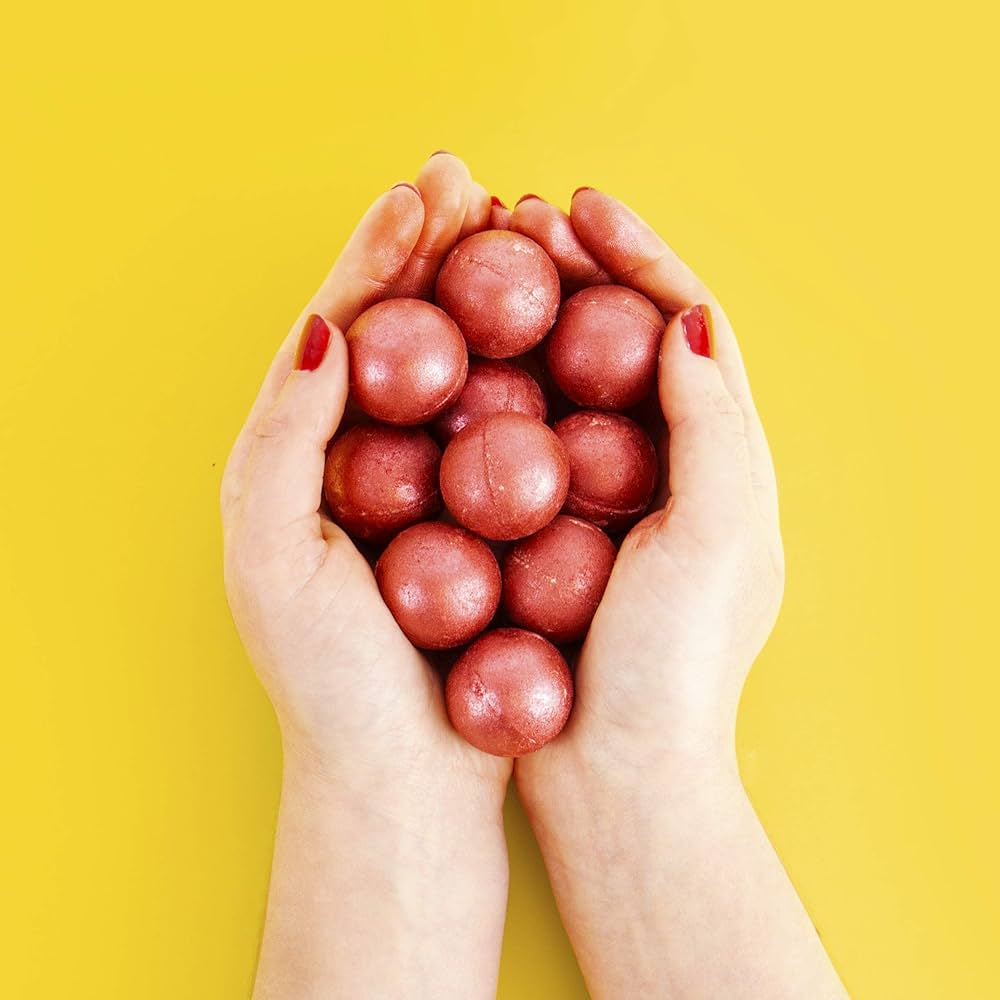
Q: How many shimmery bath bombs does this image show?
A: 10